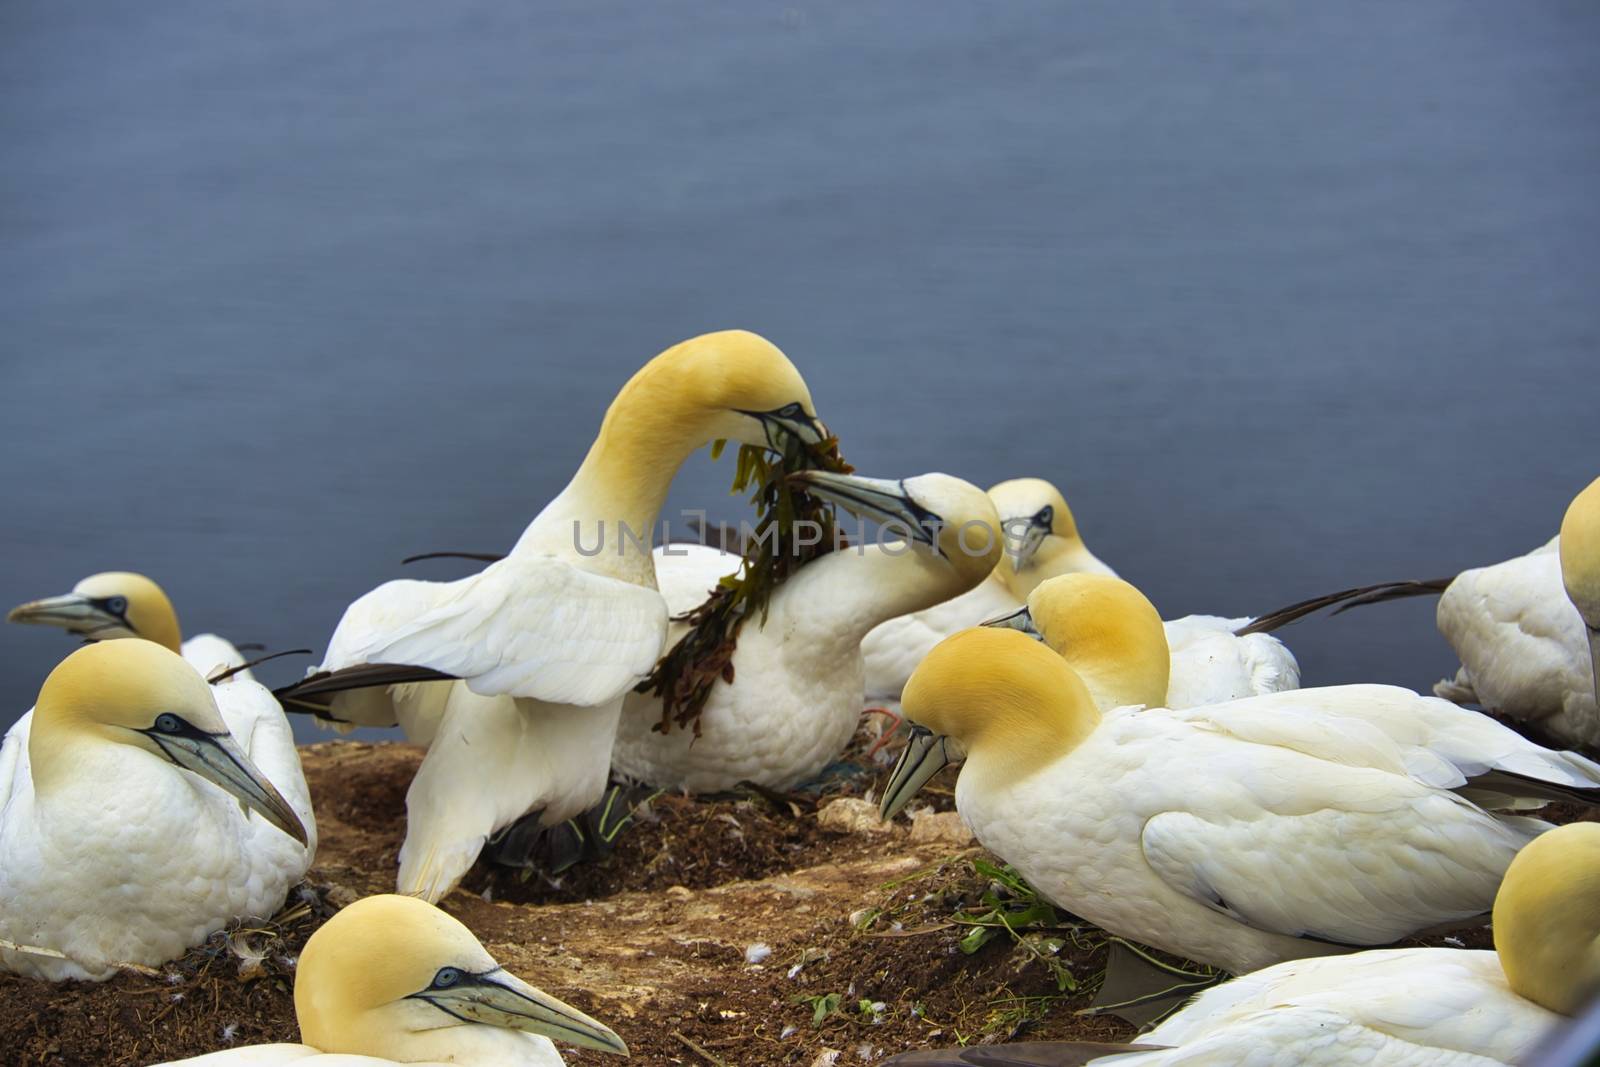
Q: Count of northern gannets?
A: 10